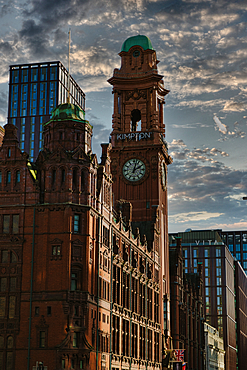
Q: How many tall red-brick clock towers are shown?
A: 1